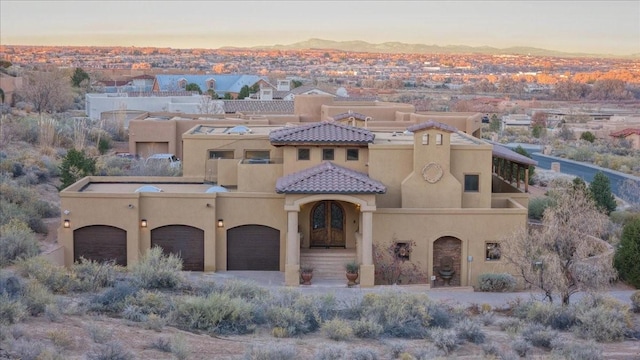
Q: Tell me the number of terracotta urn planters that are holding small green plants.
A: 2